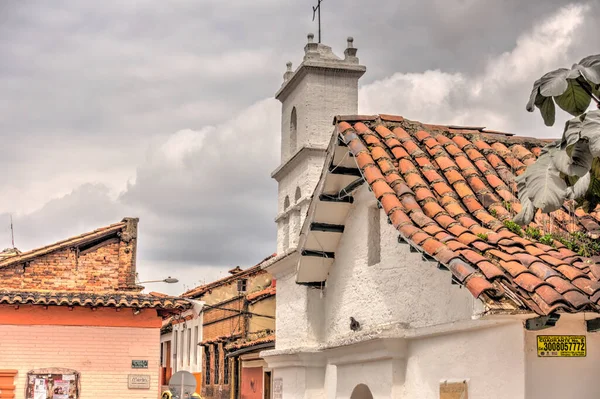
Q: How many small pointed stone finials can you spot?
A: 3